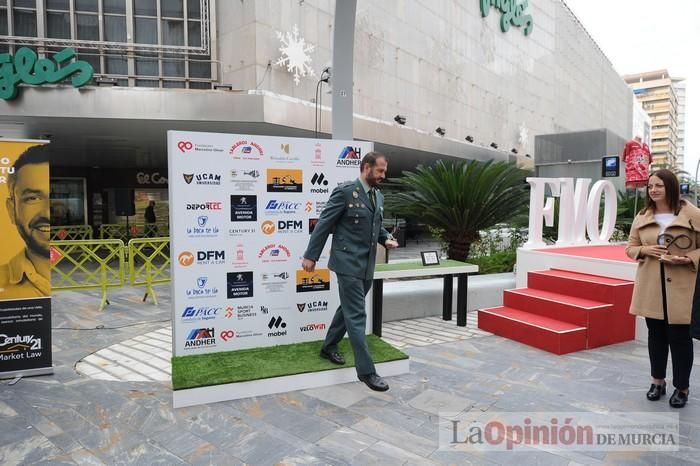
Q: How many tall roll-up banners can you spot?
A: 1